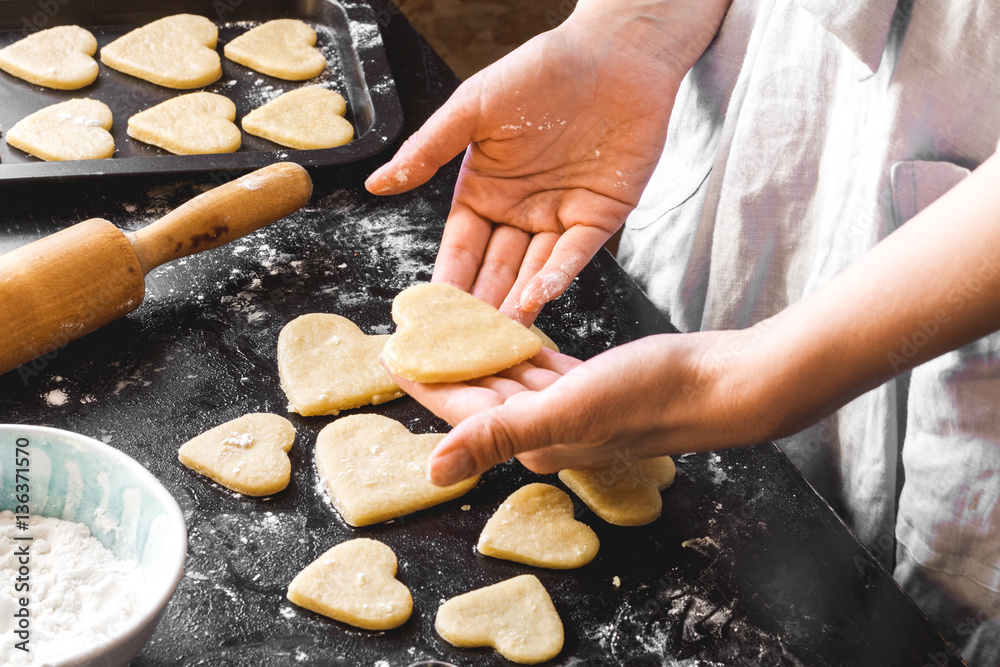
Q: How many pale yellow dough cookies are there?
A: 15